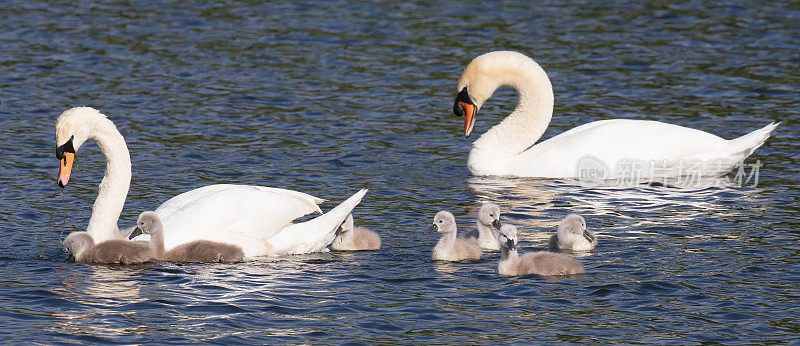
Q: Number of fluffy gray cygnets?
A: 7